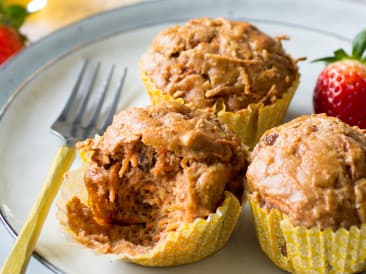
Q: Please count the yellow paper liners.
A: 3